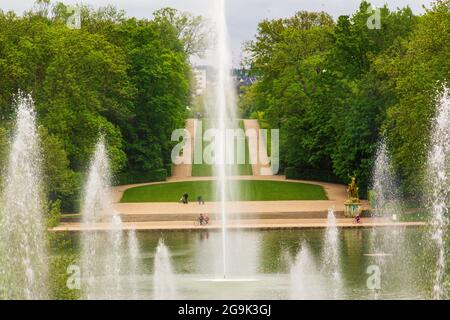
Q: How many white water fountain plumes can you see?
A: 10